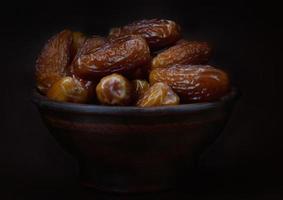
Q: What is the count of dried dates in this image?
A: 11